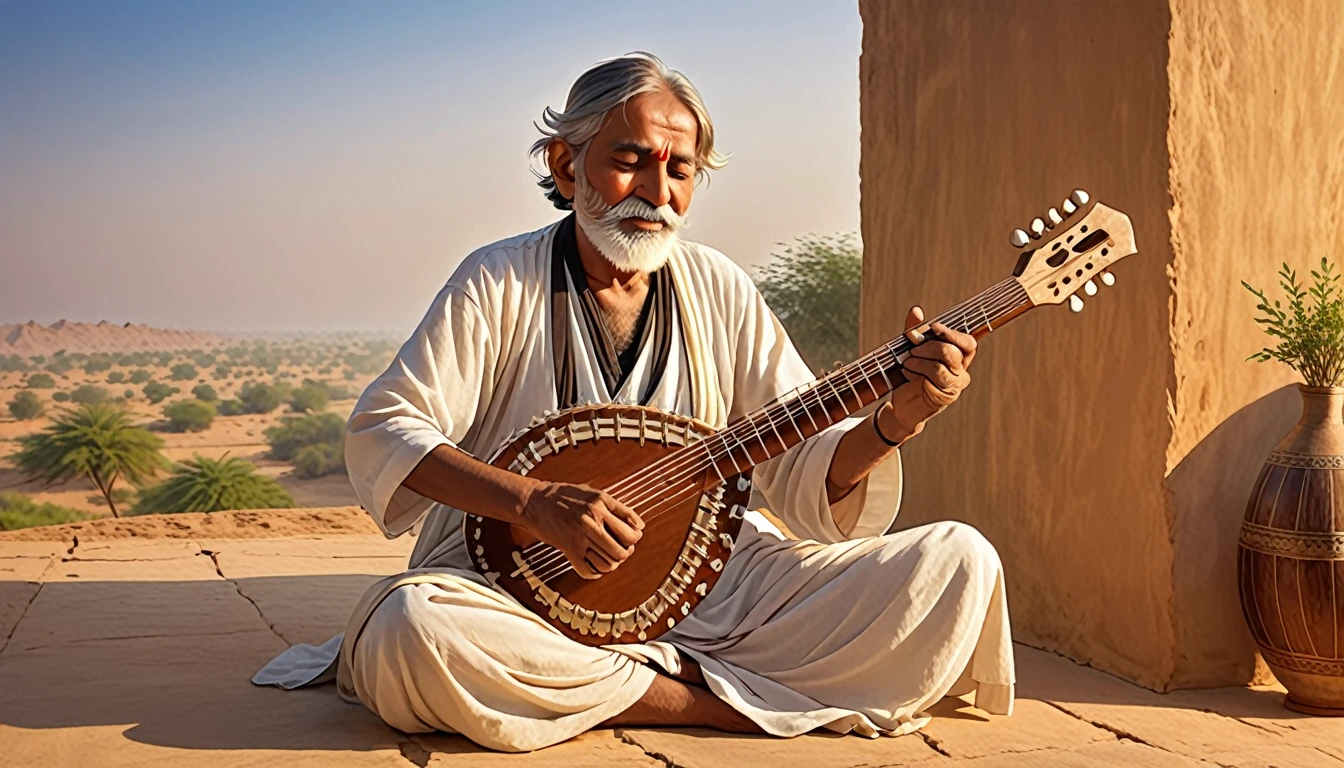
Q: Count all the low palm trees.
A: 2